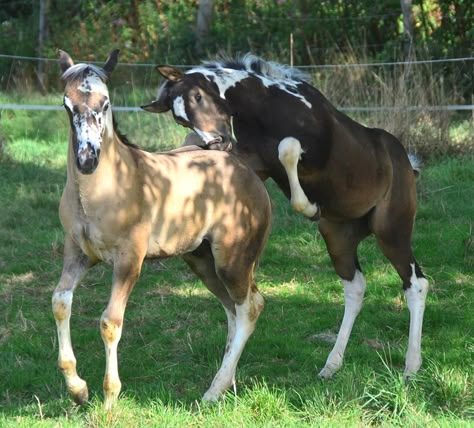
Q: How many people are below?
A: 0